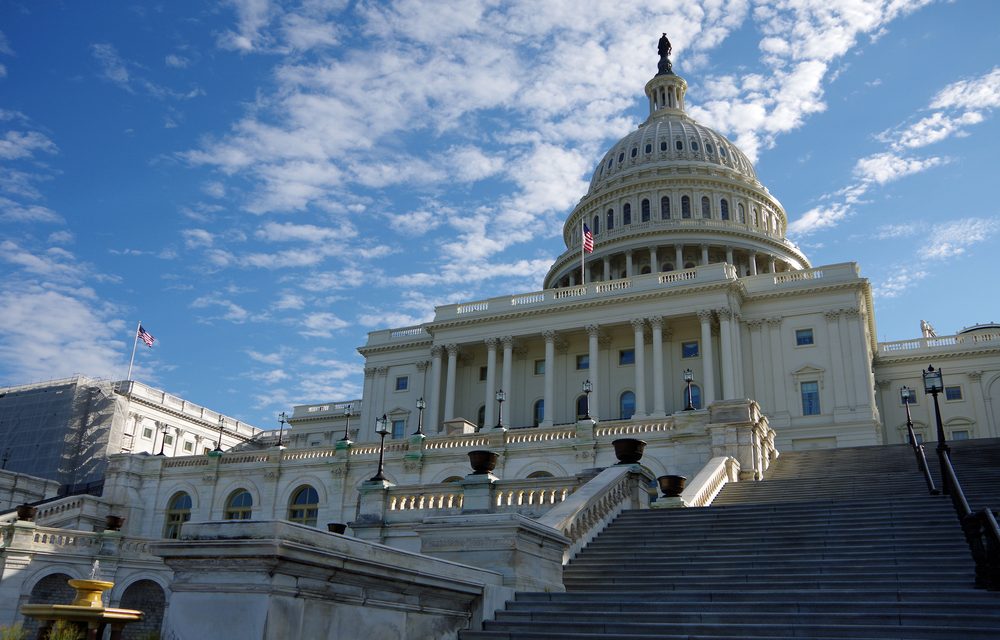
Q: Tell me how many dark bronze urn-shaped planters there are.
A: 6